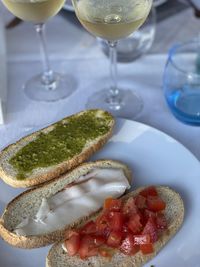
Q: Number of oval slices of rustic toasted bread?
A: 3